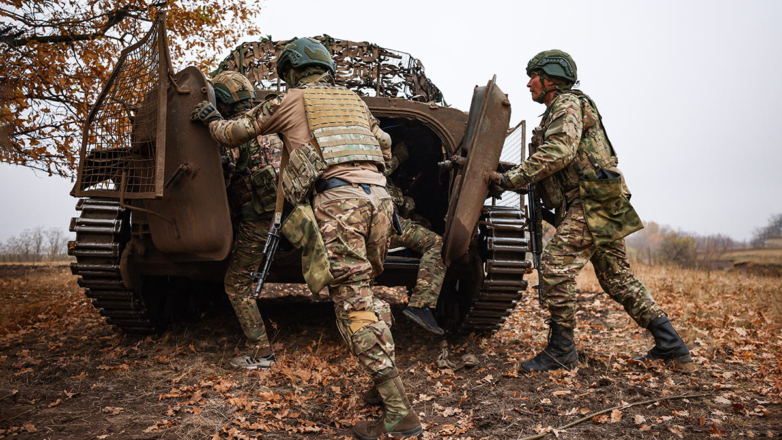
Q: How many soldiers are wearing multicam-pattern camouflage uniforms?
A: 4